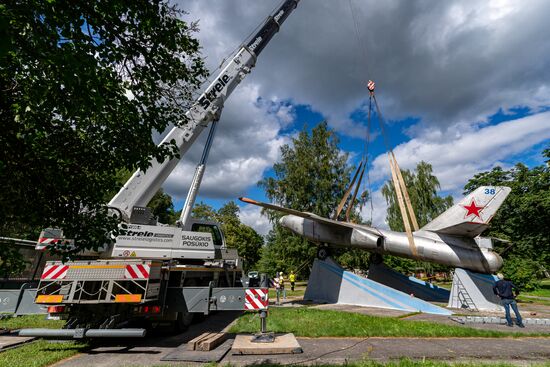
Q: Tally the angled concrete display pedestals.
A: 3